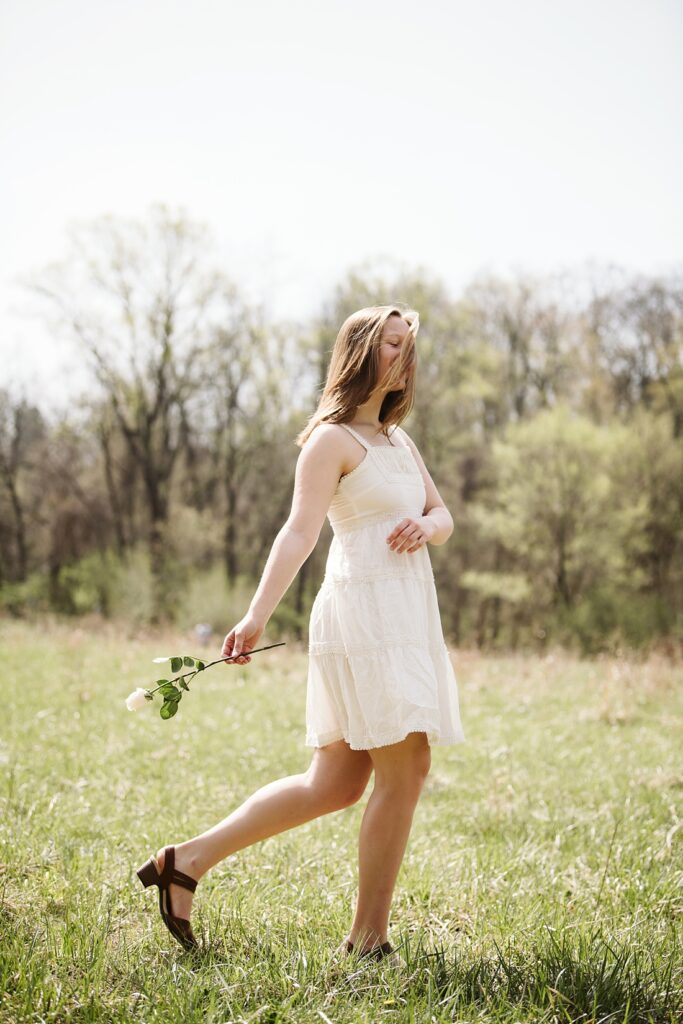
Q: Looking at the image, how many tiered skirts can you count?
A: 1